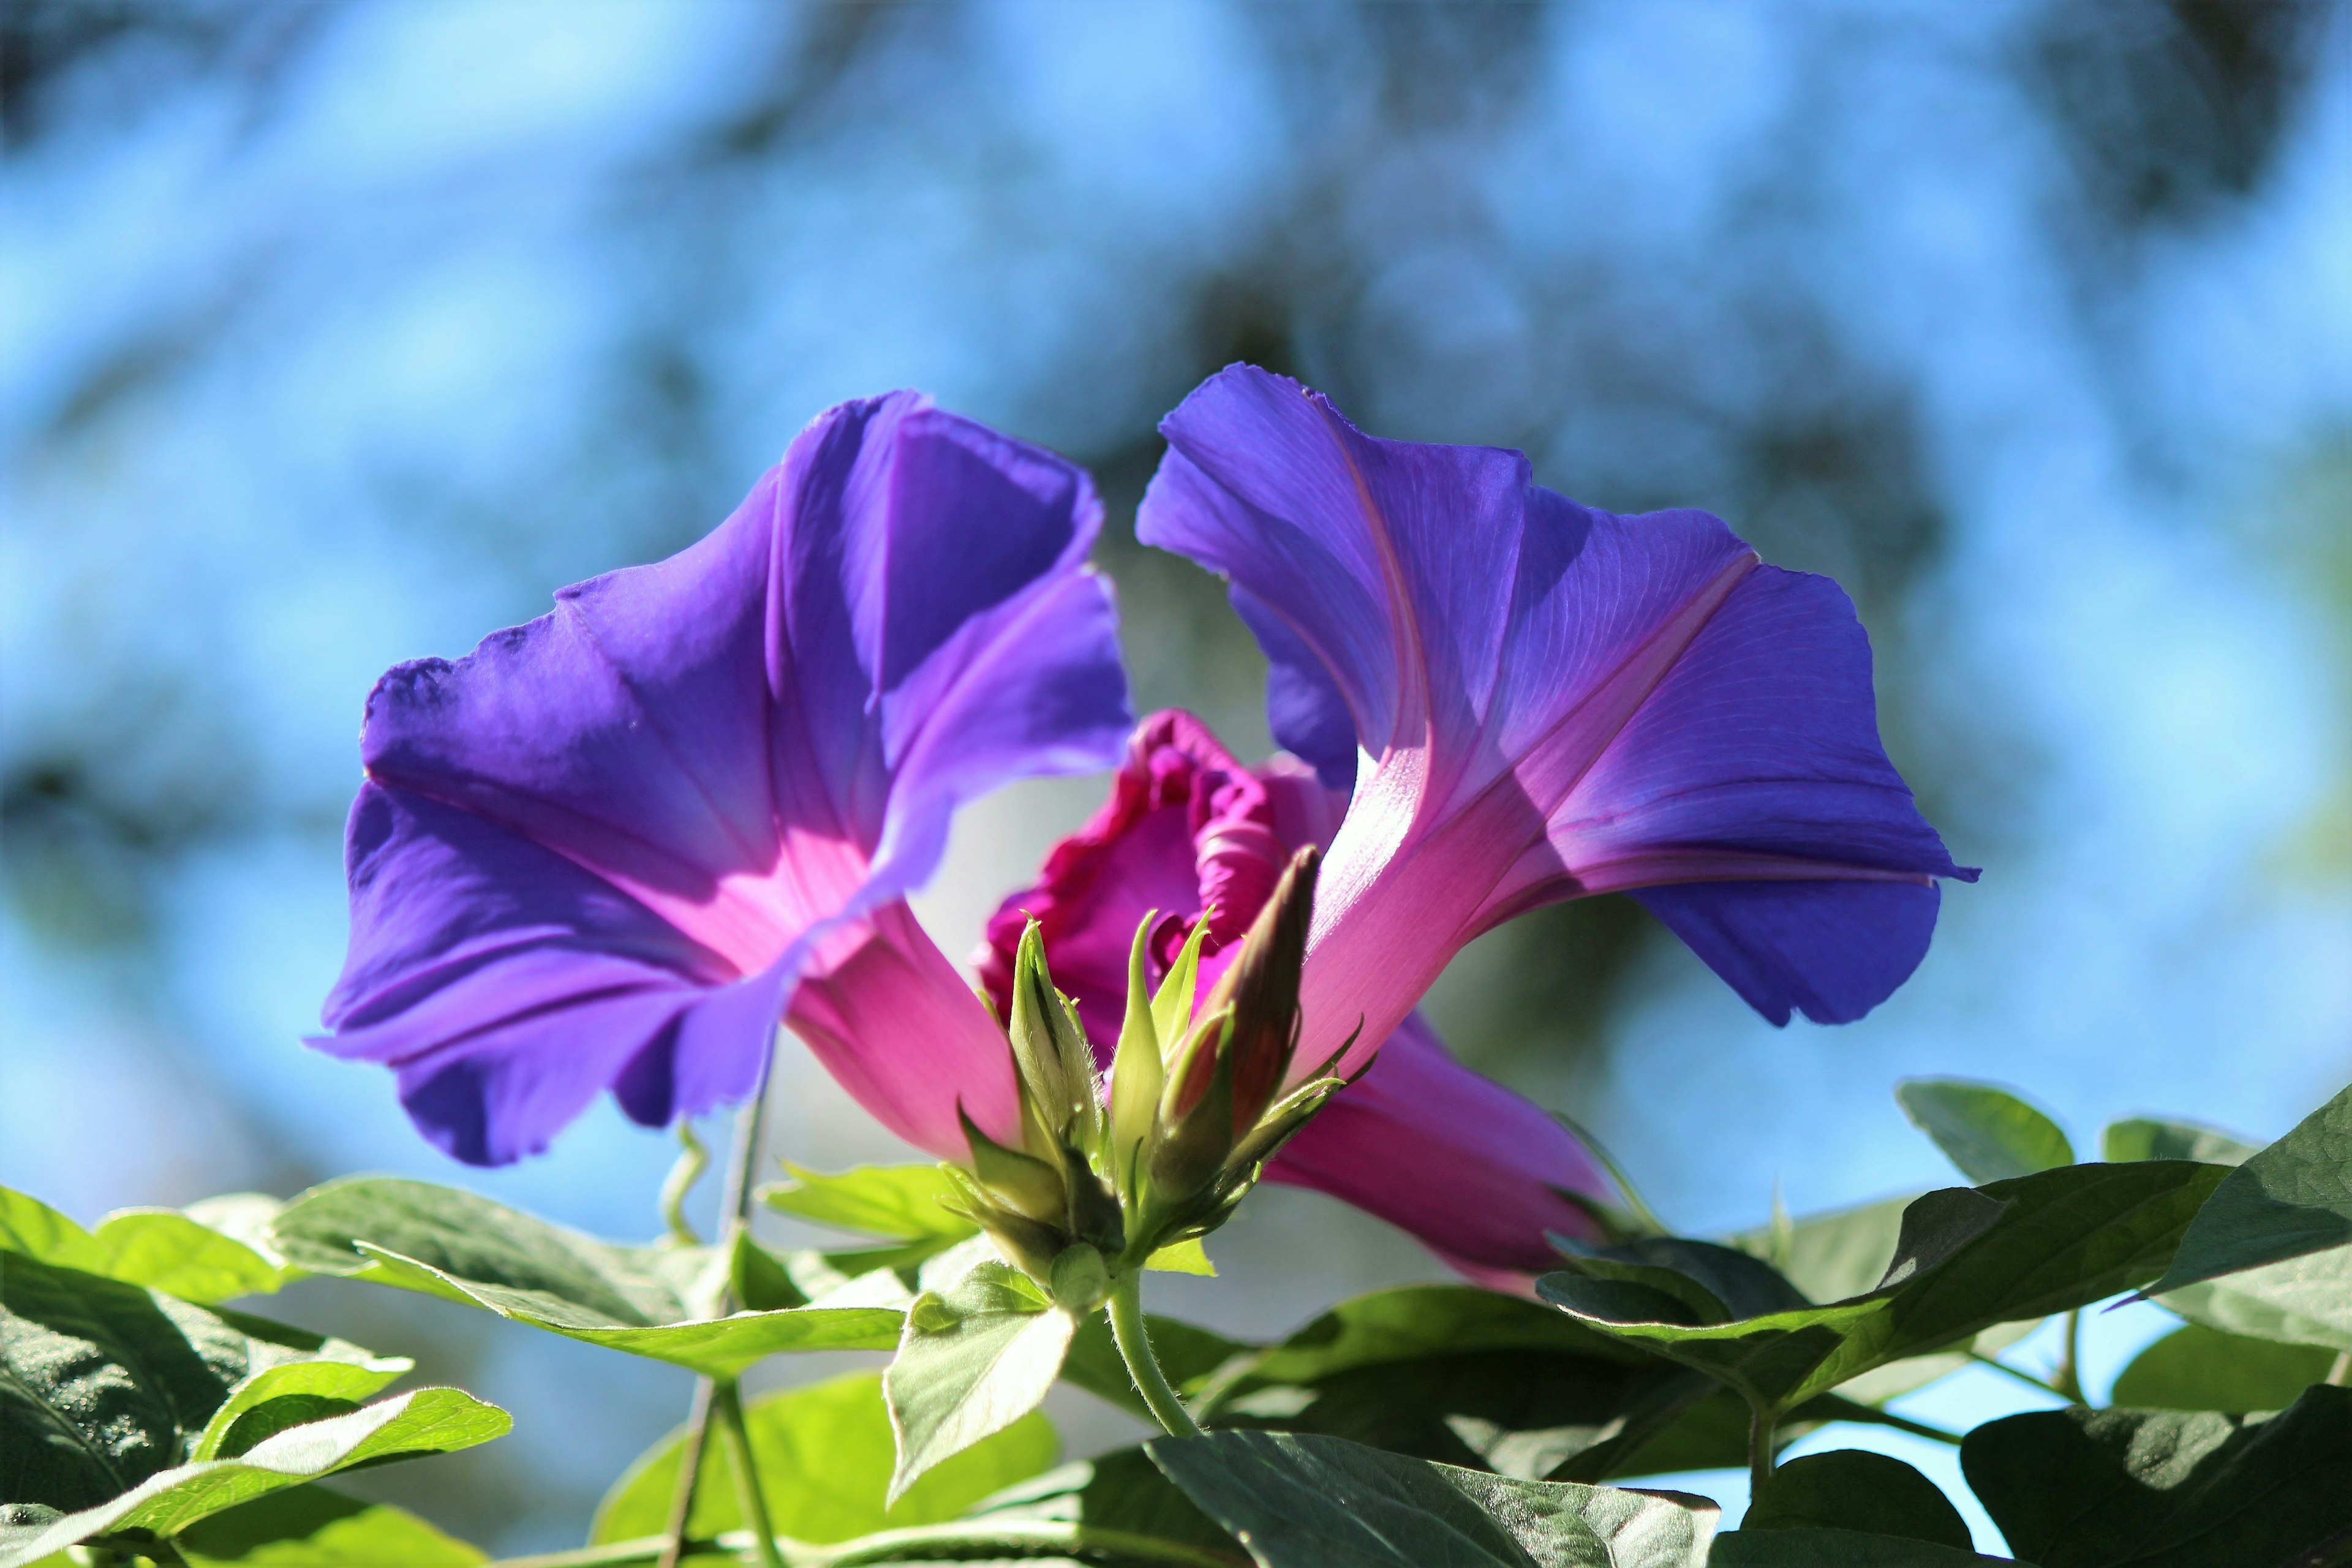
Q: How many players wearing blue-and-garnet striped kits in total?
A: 0